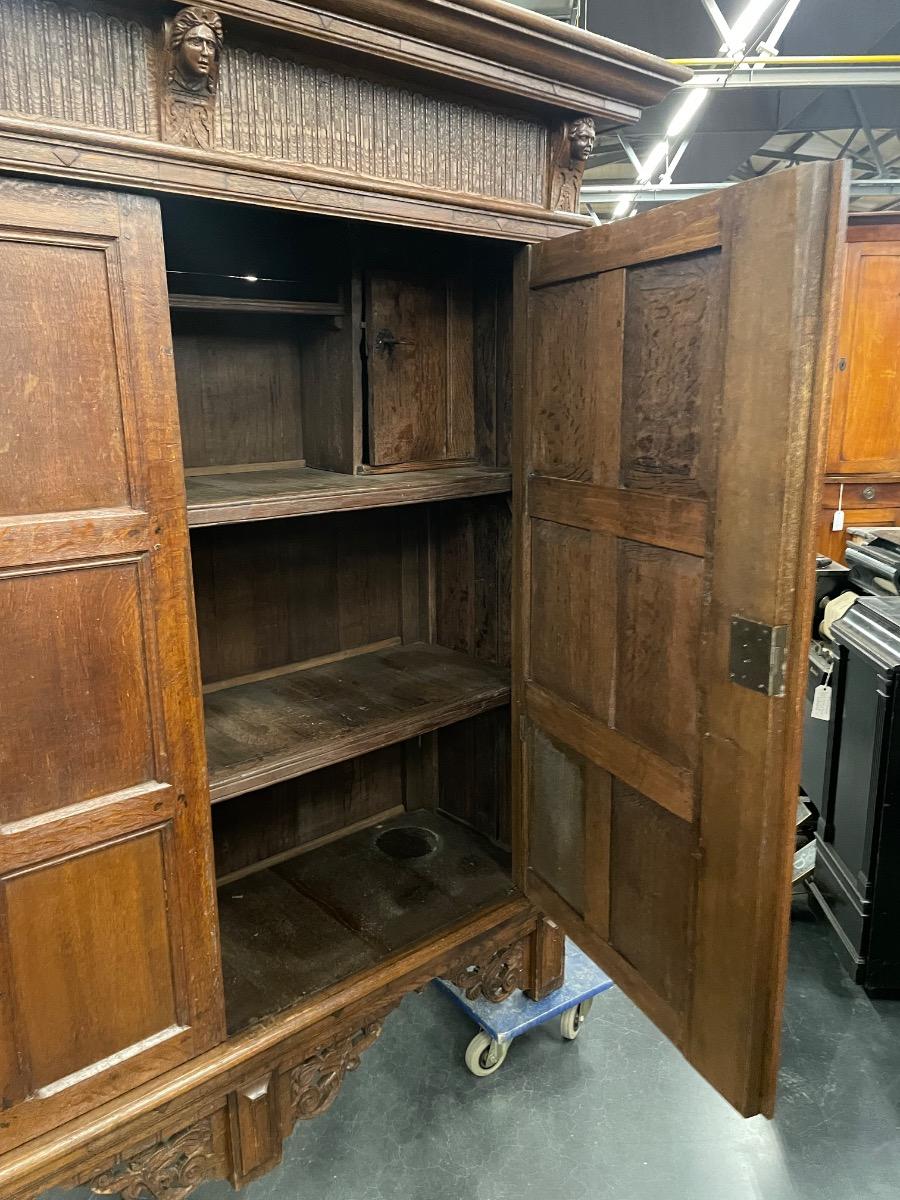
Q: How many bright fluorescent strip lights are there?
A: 4